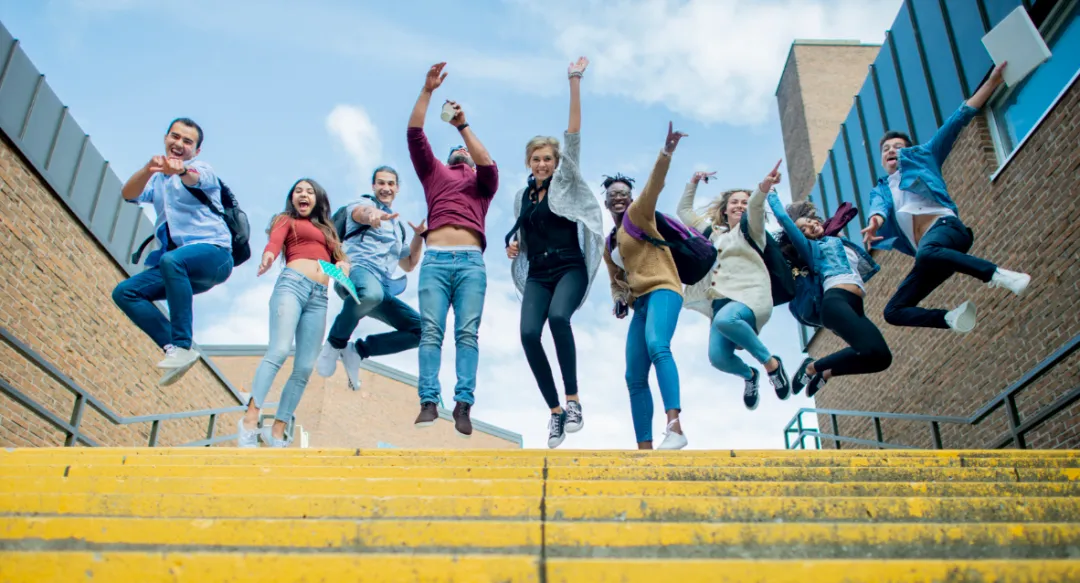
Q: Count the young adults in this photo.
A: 9